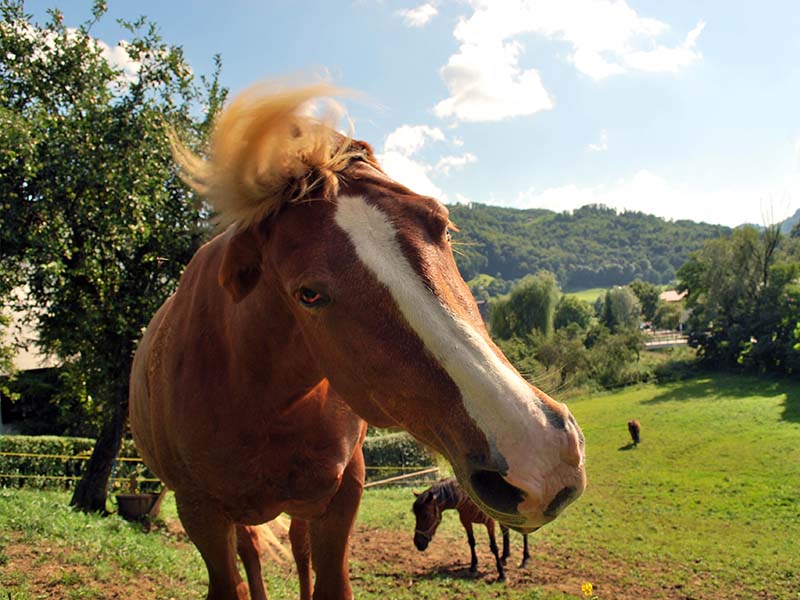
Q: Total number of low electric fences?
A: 1